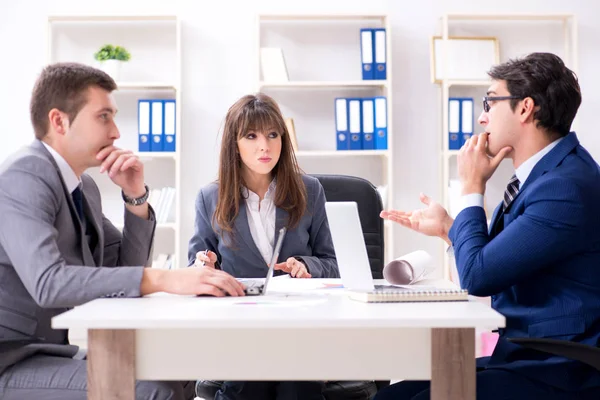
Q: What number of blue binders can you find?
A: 11